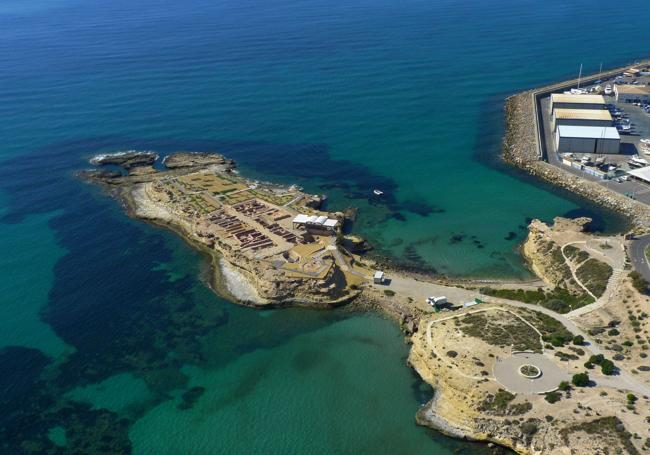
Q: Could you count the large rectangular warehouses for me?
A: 3